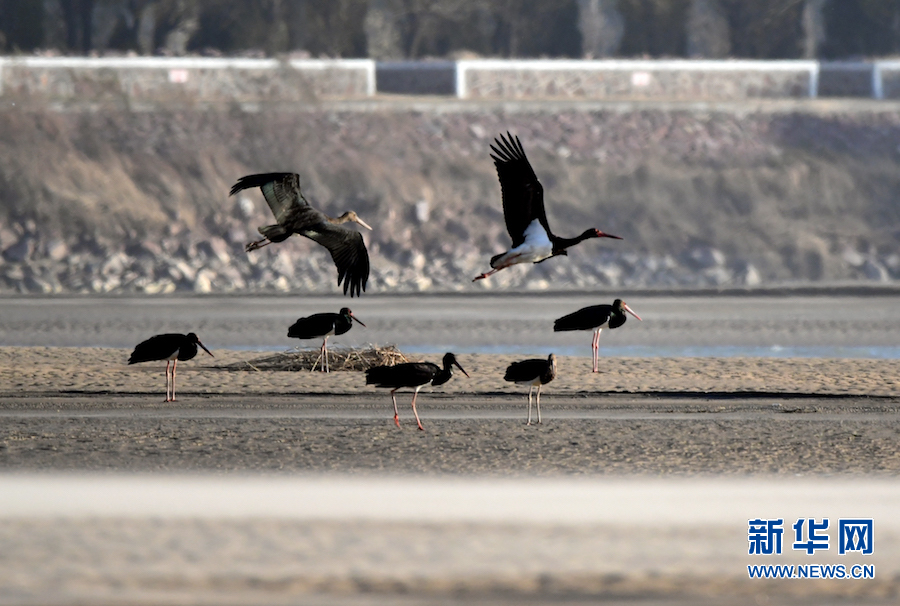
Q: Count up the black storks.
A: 7